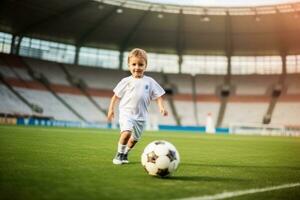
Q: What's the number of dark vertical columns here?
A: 6